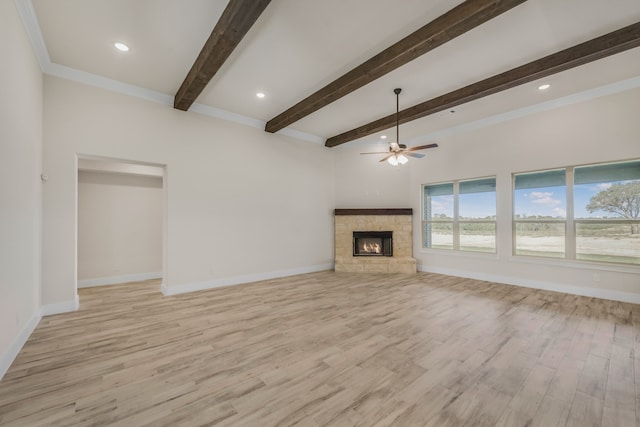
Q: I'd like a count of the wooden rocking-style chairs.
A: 0